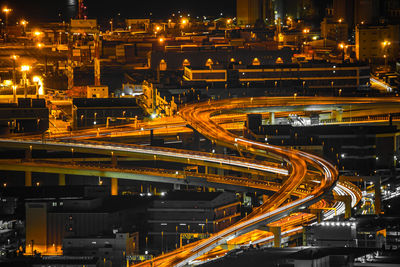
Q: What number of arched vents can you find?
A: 6